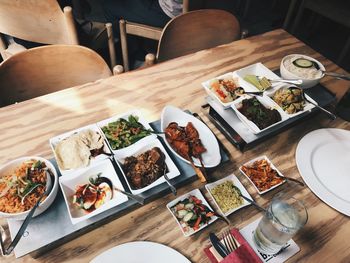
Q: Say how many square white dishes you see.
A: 11